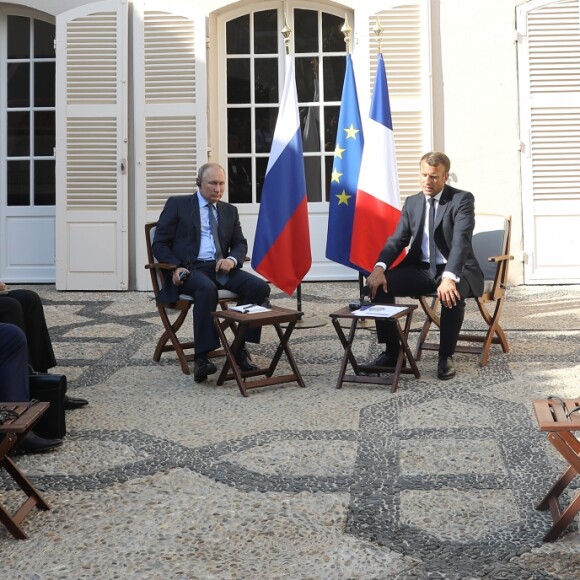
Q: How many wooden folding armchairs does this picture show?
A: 2